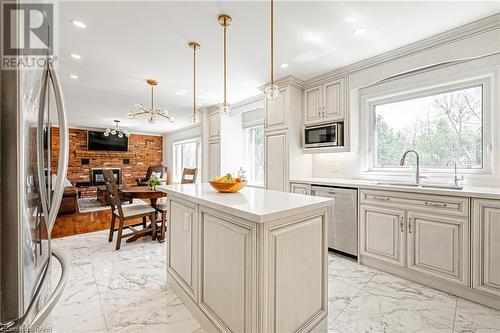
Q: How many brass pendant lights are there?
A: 3